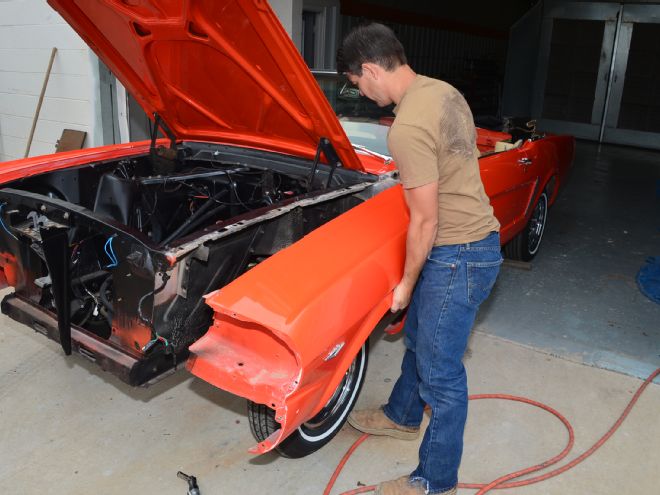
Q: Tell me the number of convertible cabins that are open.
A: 1